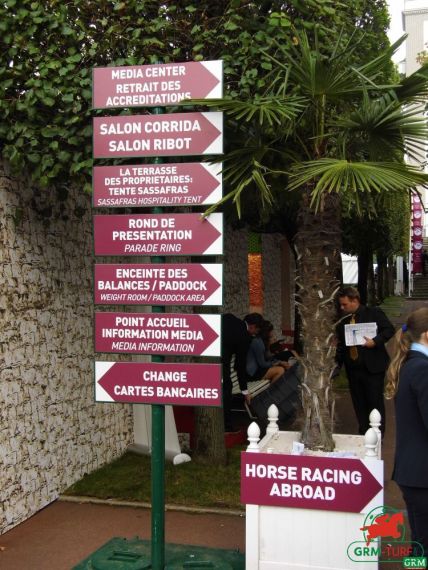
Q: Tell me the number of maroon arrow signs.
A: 8